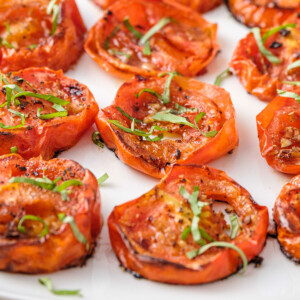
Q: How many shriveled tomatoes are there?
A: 11